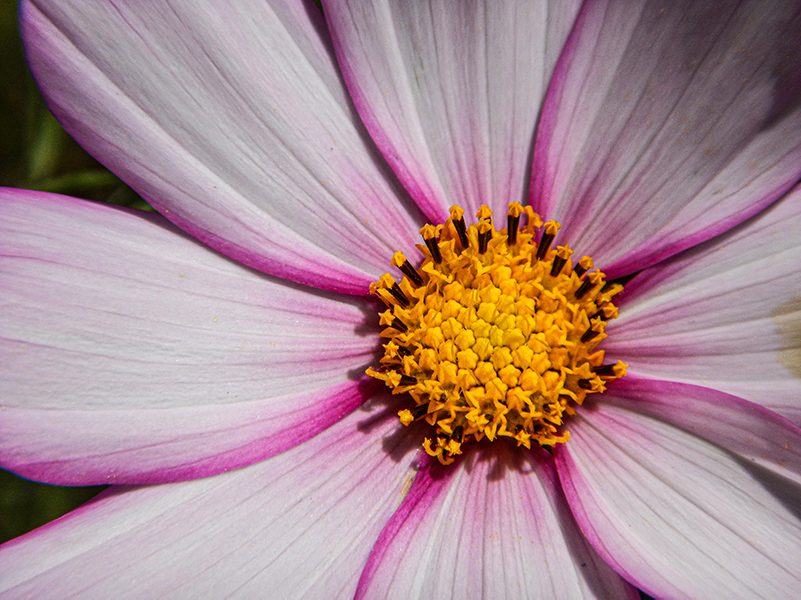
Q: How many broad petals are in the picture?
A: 8